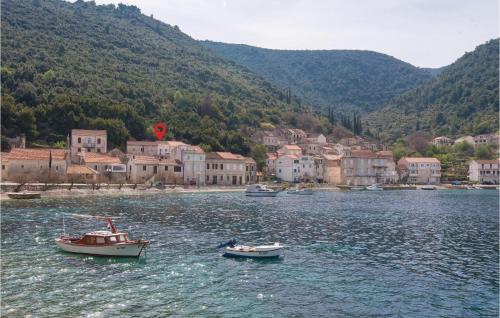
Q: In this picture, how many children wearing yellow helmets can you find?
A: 0